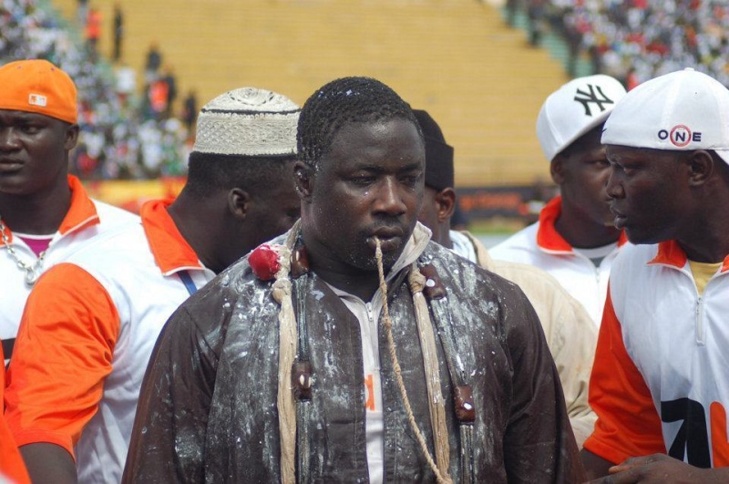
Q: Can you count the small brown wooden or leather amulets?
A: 4